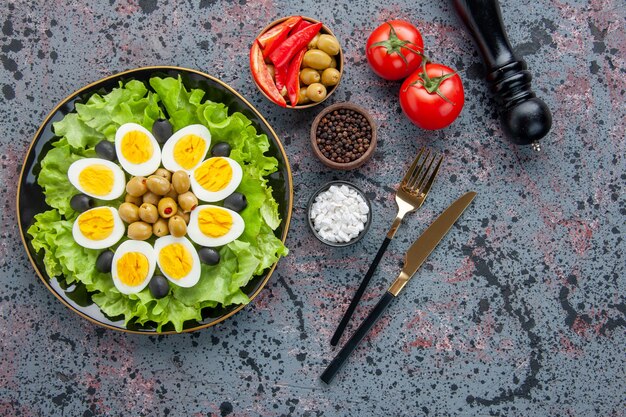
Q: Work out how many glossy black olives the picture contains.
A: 8